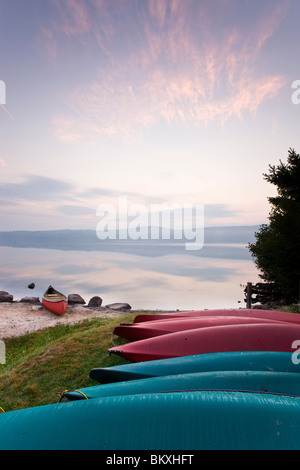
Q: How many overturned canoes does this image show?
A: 6